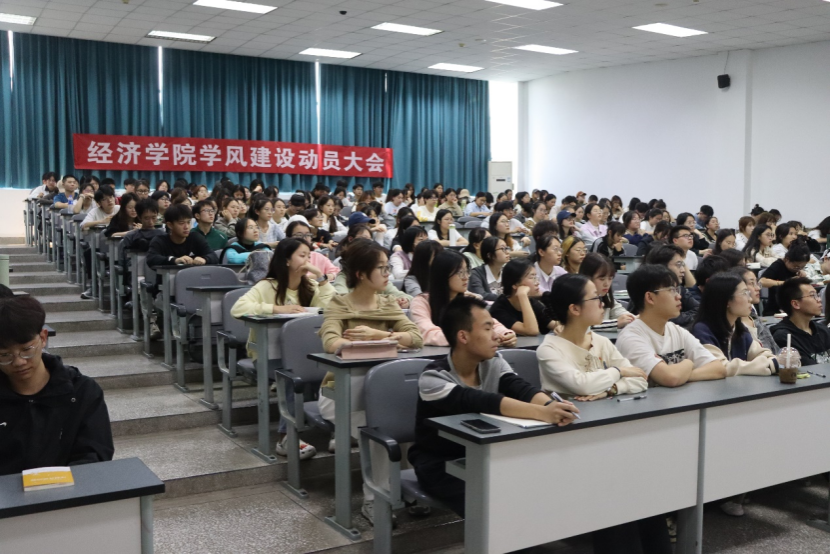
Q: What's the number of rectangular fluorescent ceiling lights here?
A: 9